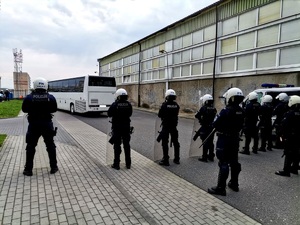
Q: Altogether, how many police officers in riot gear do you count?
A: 9